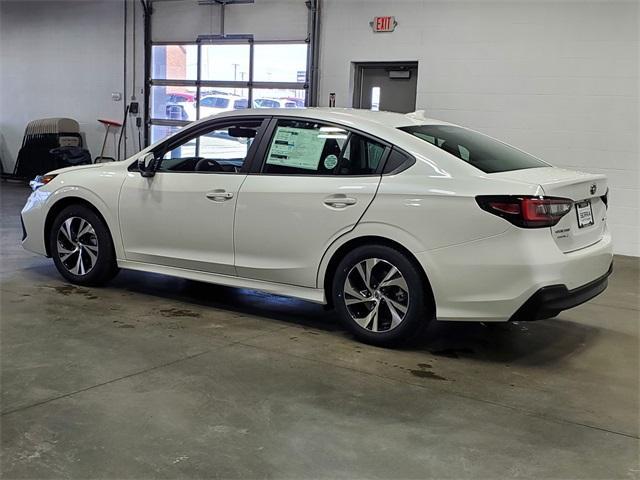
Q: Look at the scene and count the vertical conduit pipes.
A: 2